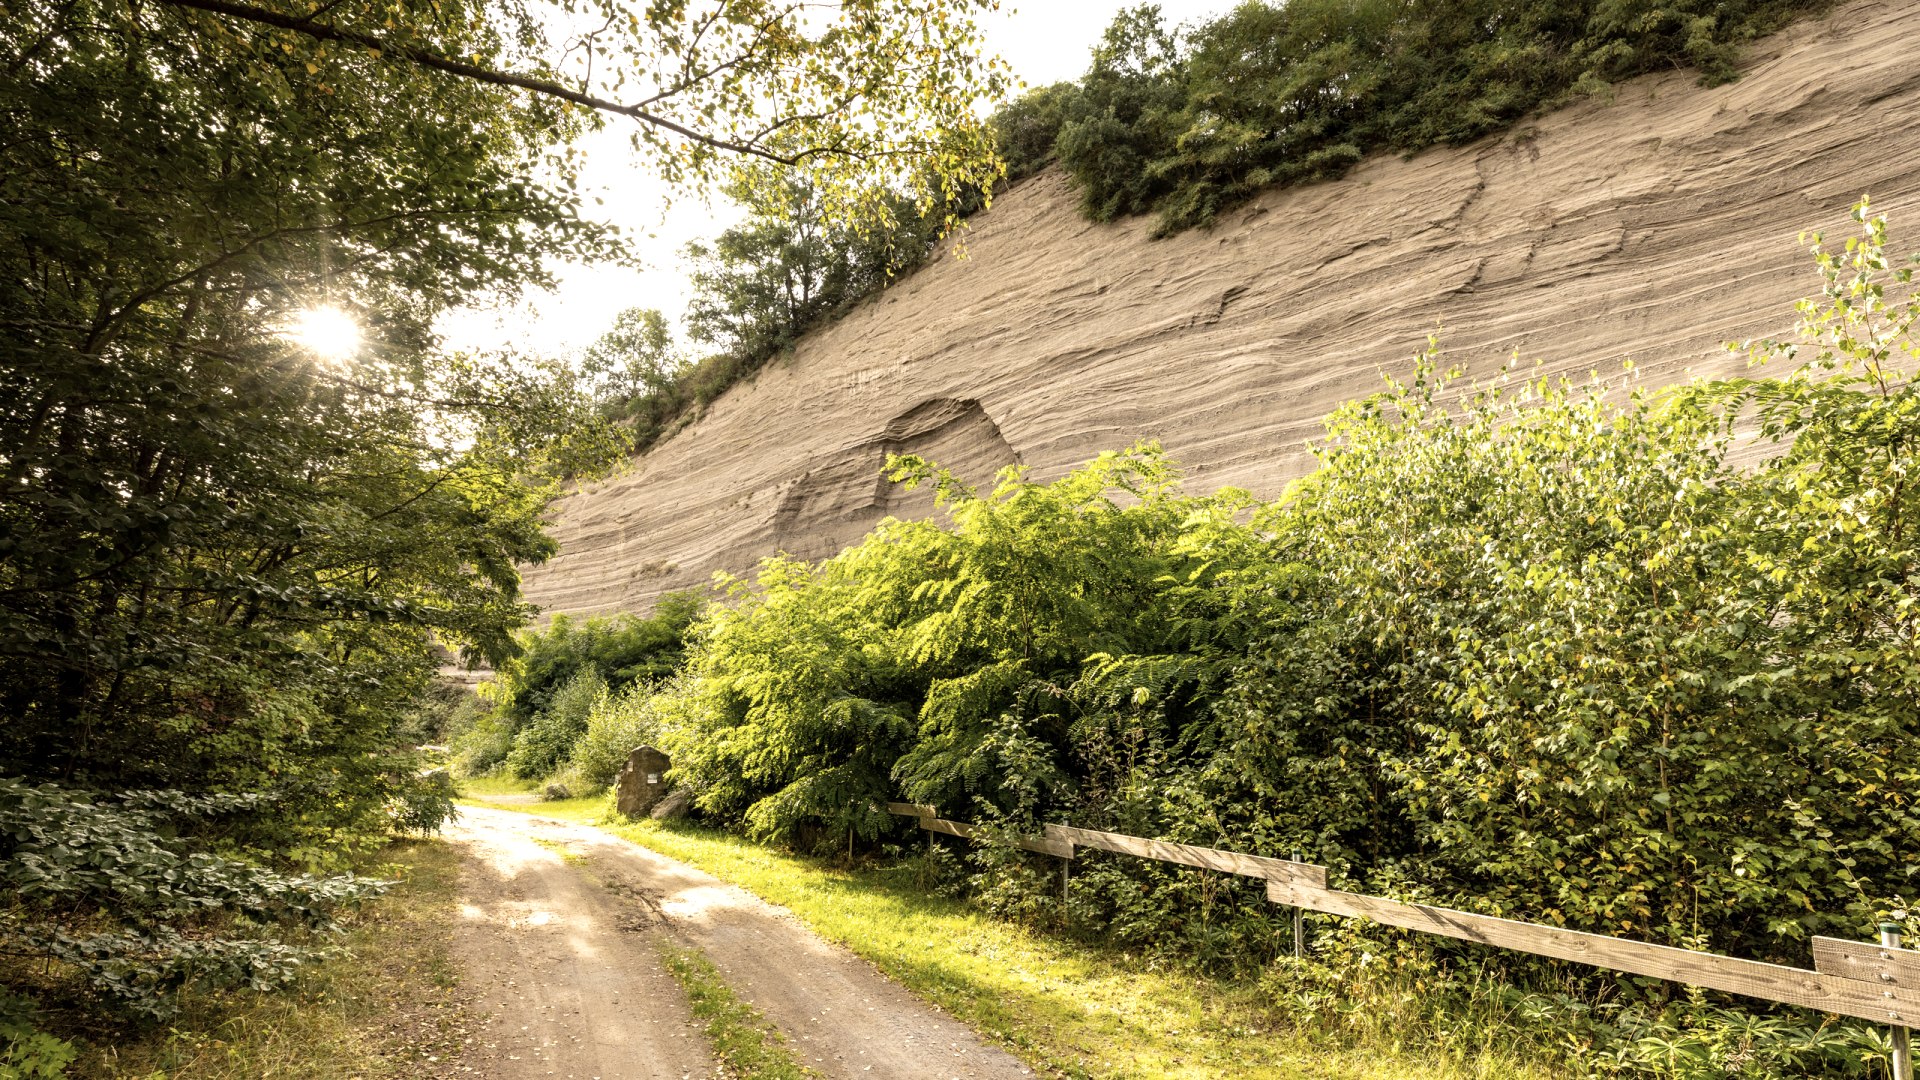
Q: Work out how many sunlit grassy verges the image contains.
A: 1